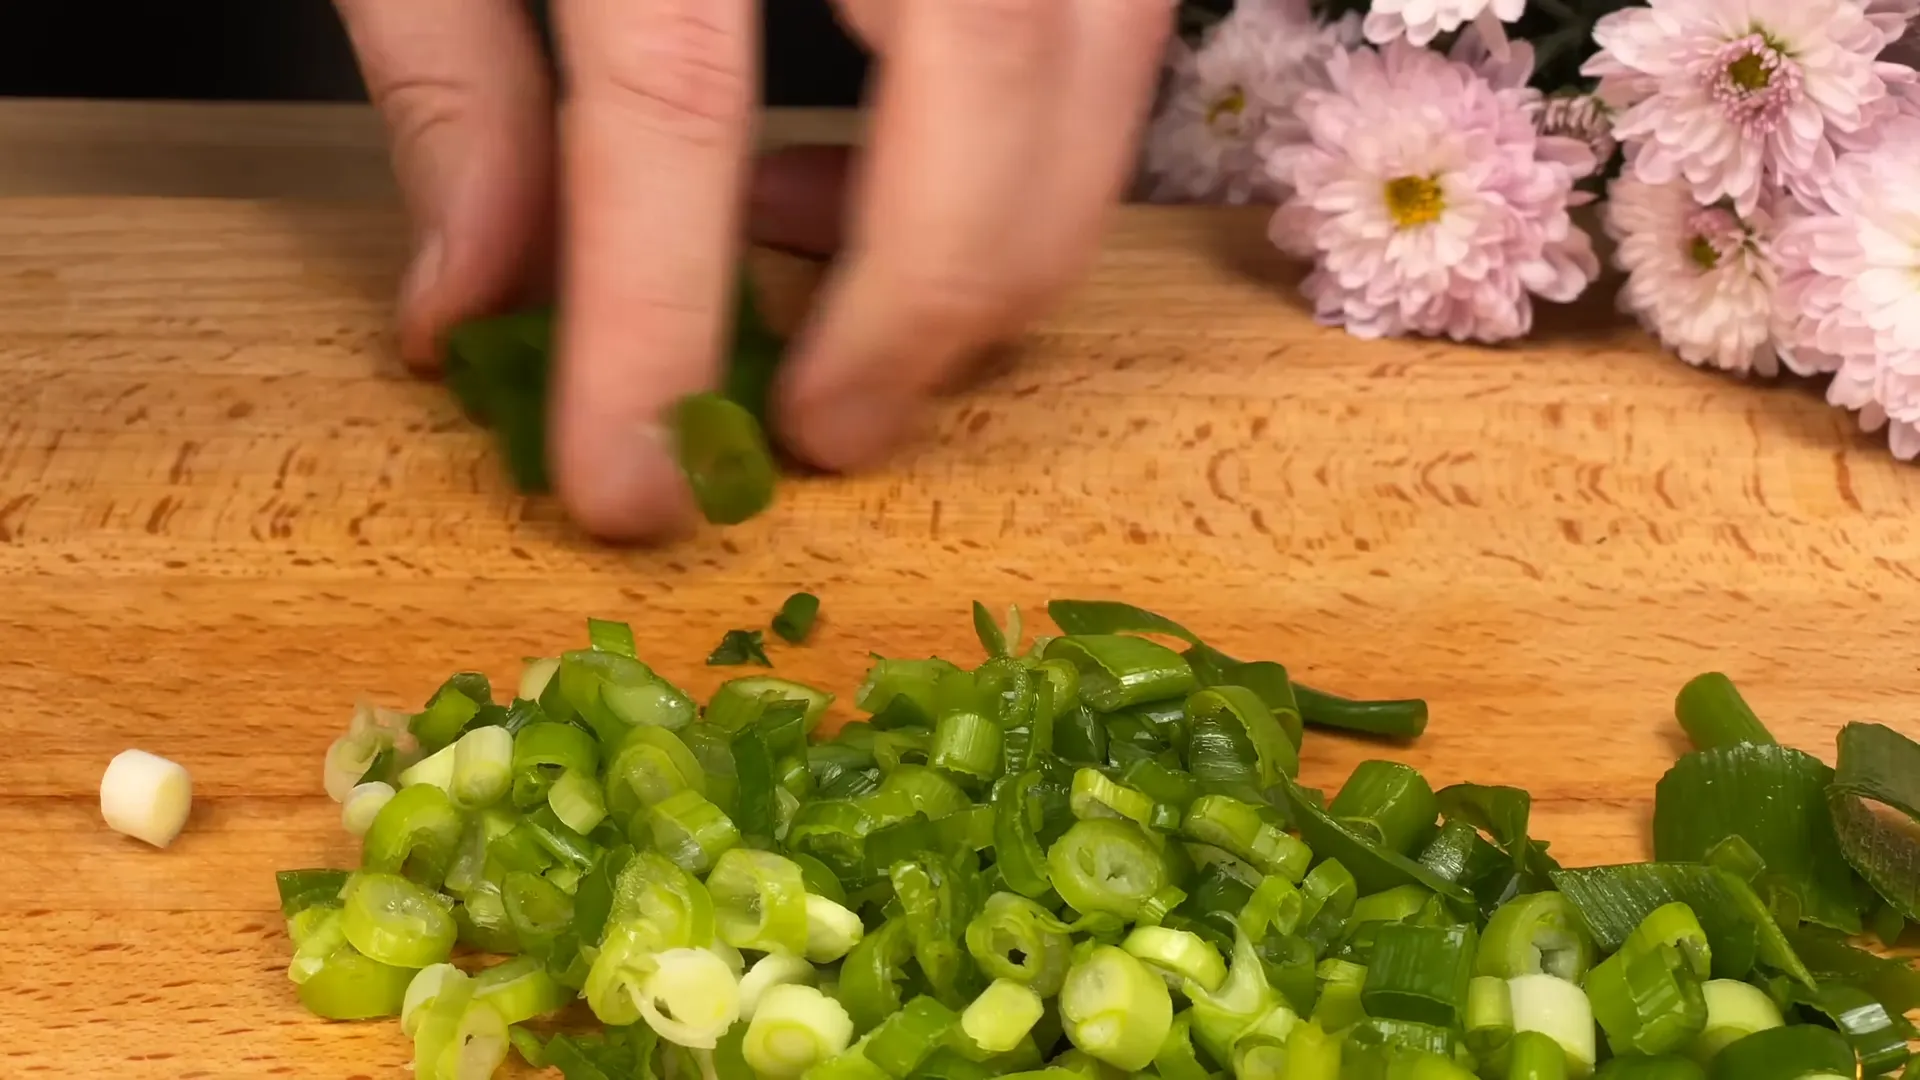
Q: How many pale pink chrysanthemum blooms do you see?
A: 6